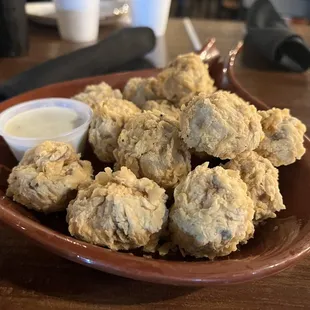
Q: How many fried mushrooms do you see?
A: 12